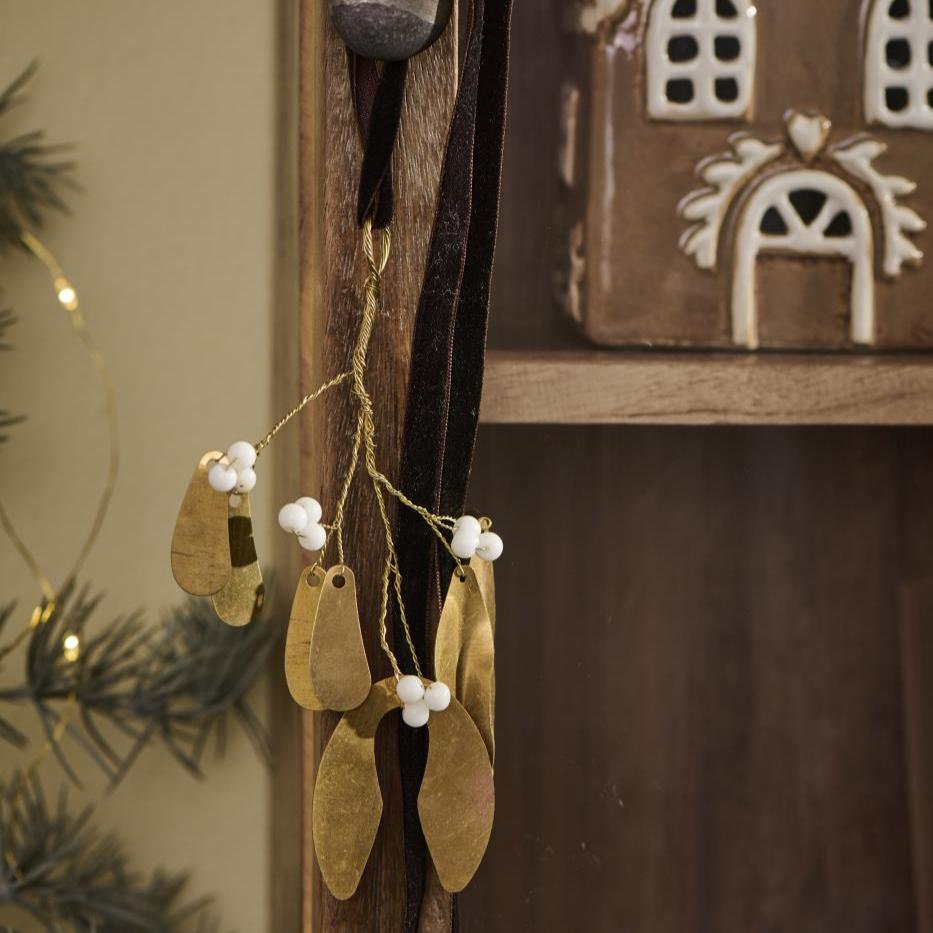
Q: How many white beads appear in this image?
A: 12